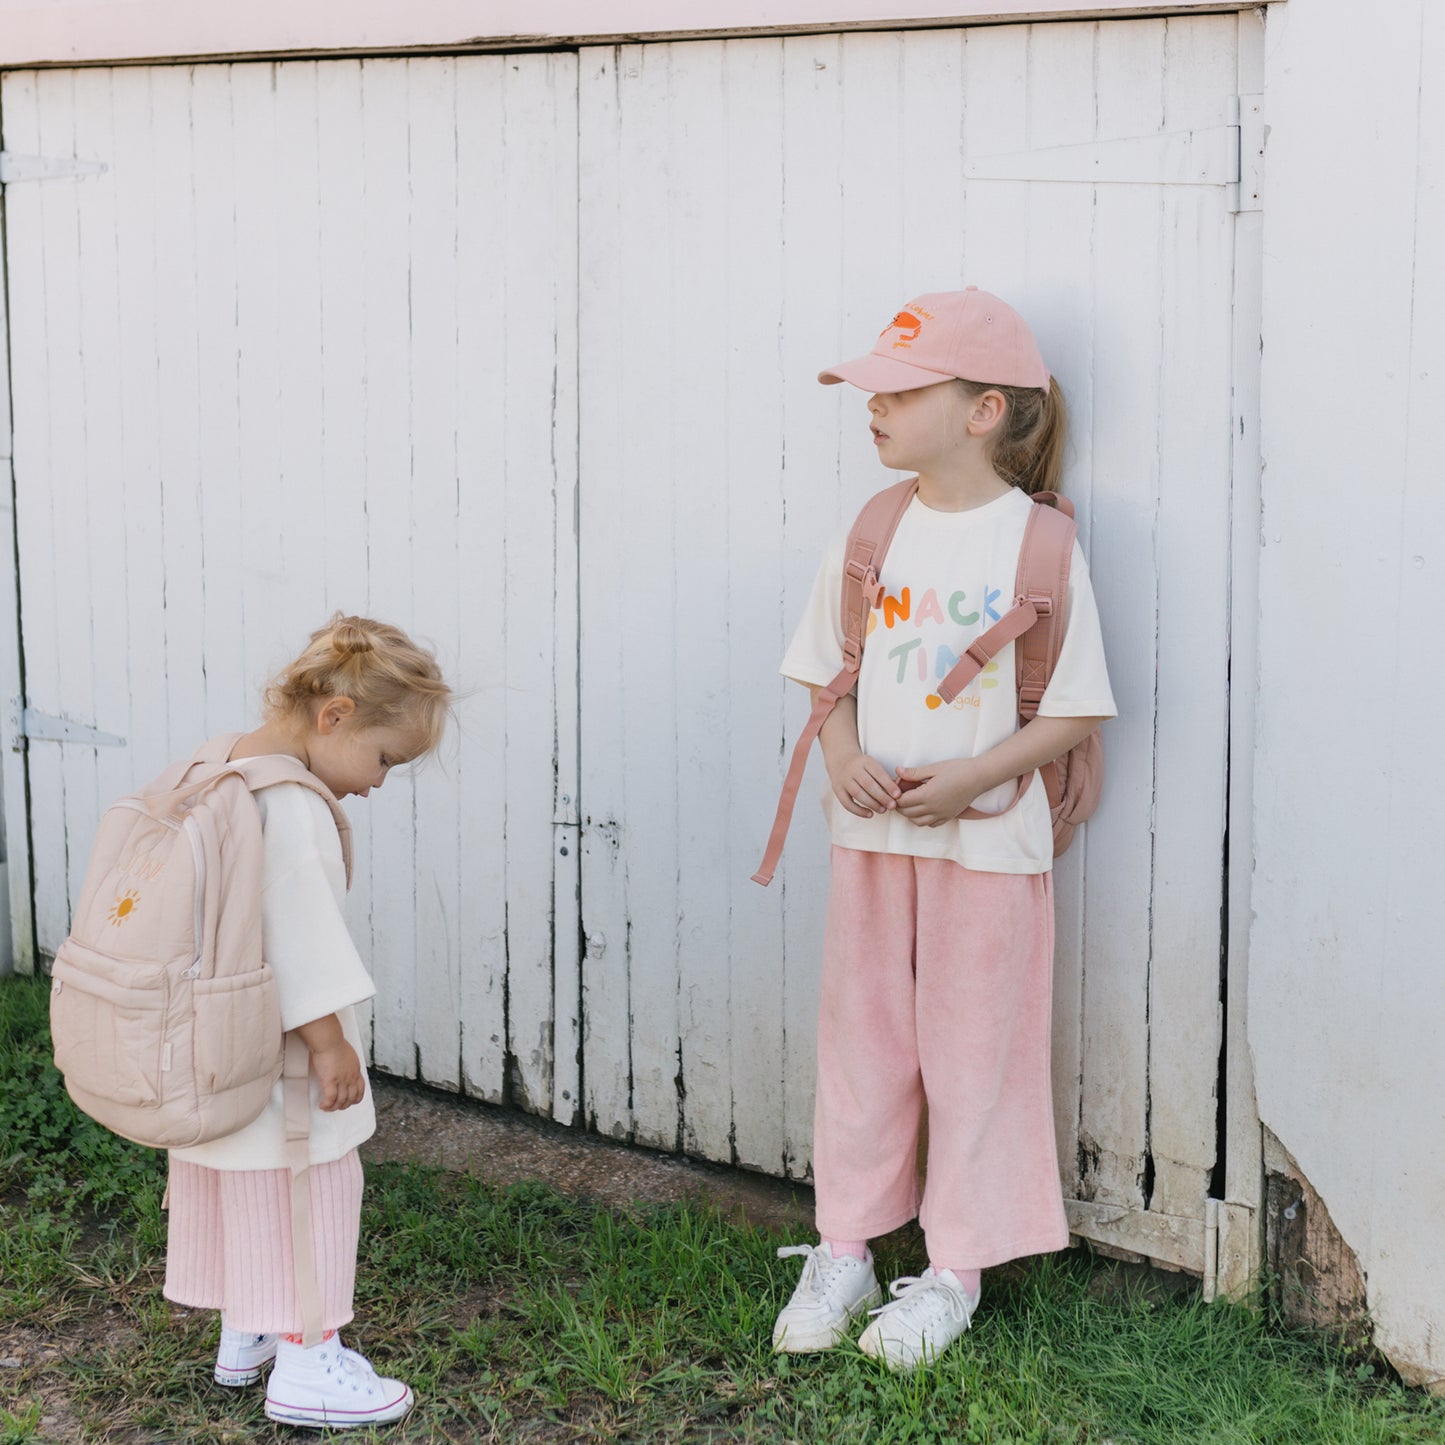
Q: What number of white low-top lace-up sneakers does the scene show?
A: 2